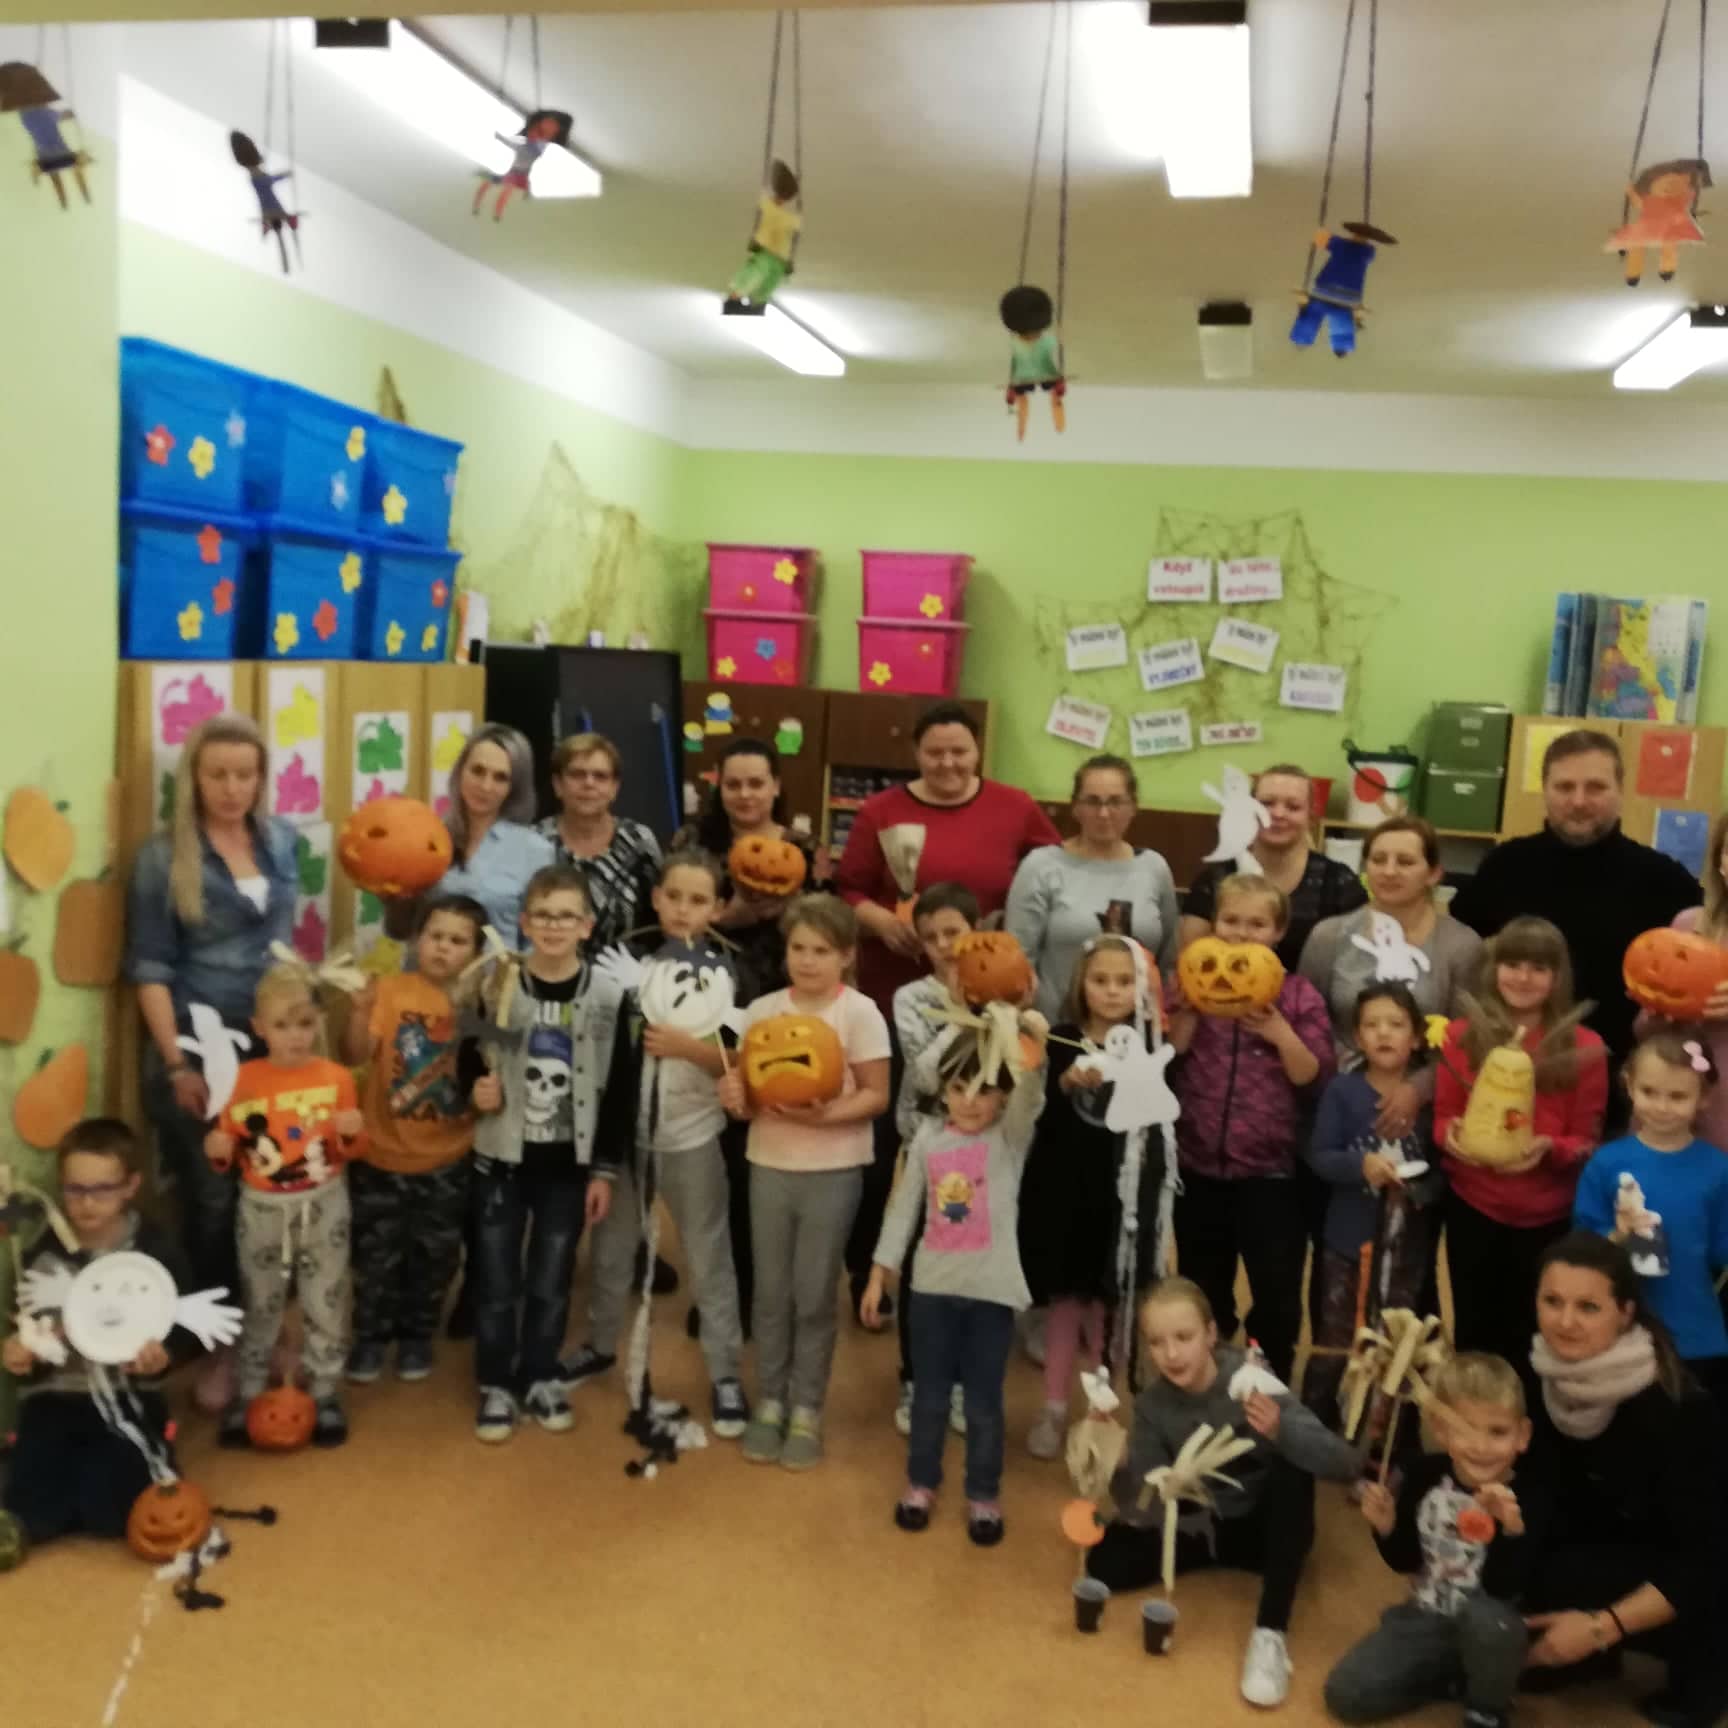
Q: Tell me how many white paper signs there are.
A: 9